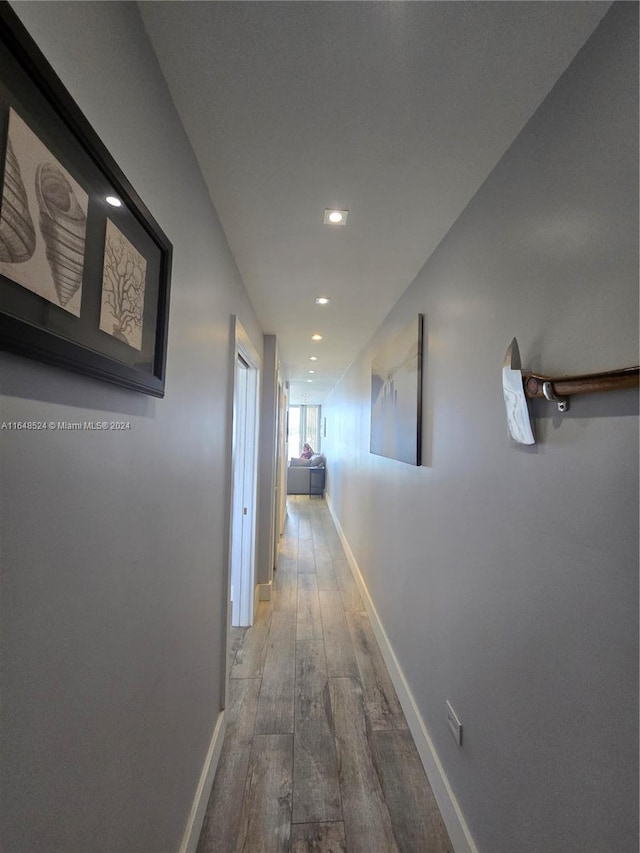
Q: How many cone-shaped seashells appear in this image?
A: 2